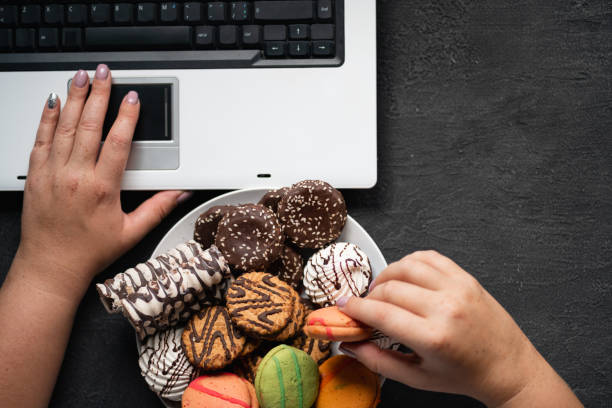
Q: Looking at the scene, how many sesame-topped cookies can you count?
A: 5